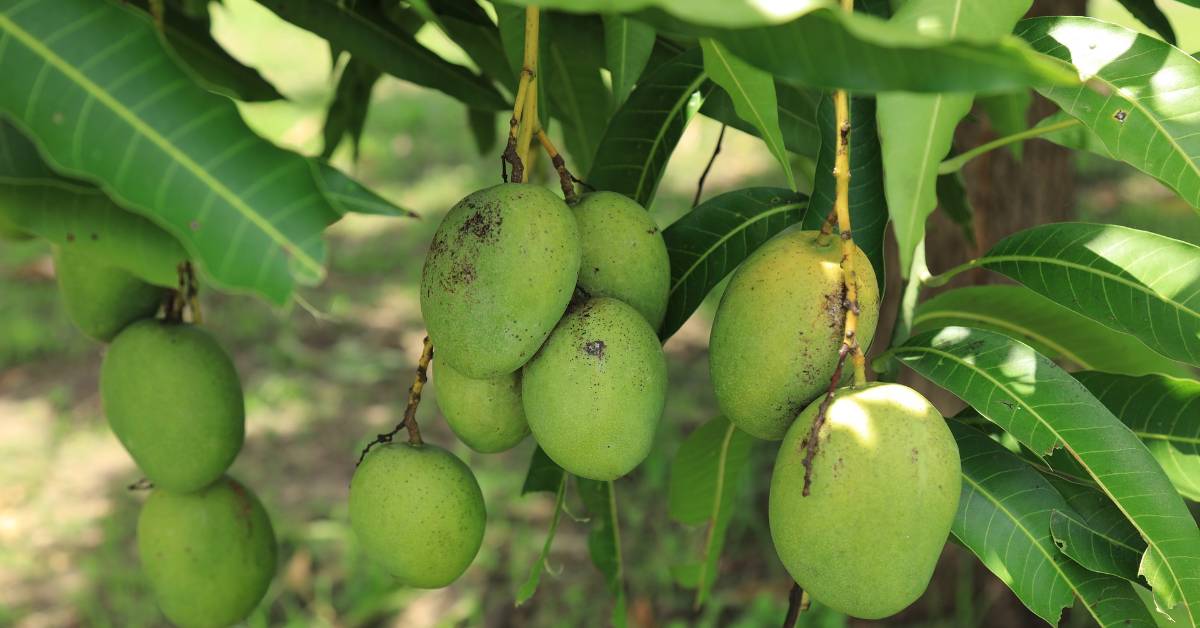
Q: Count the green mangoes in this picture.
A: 10